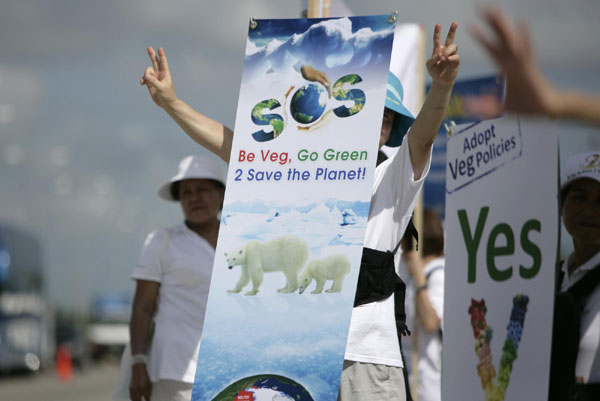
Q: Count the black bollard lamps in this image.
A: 0